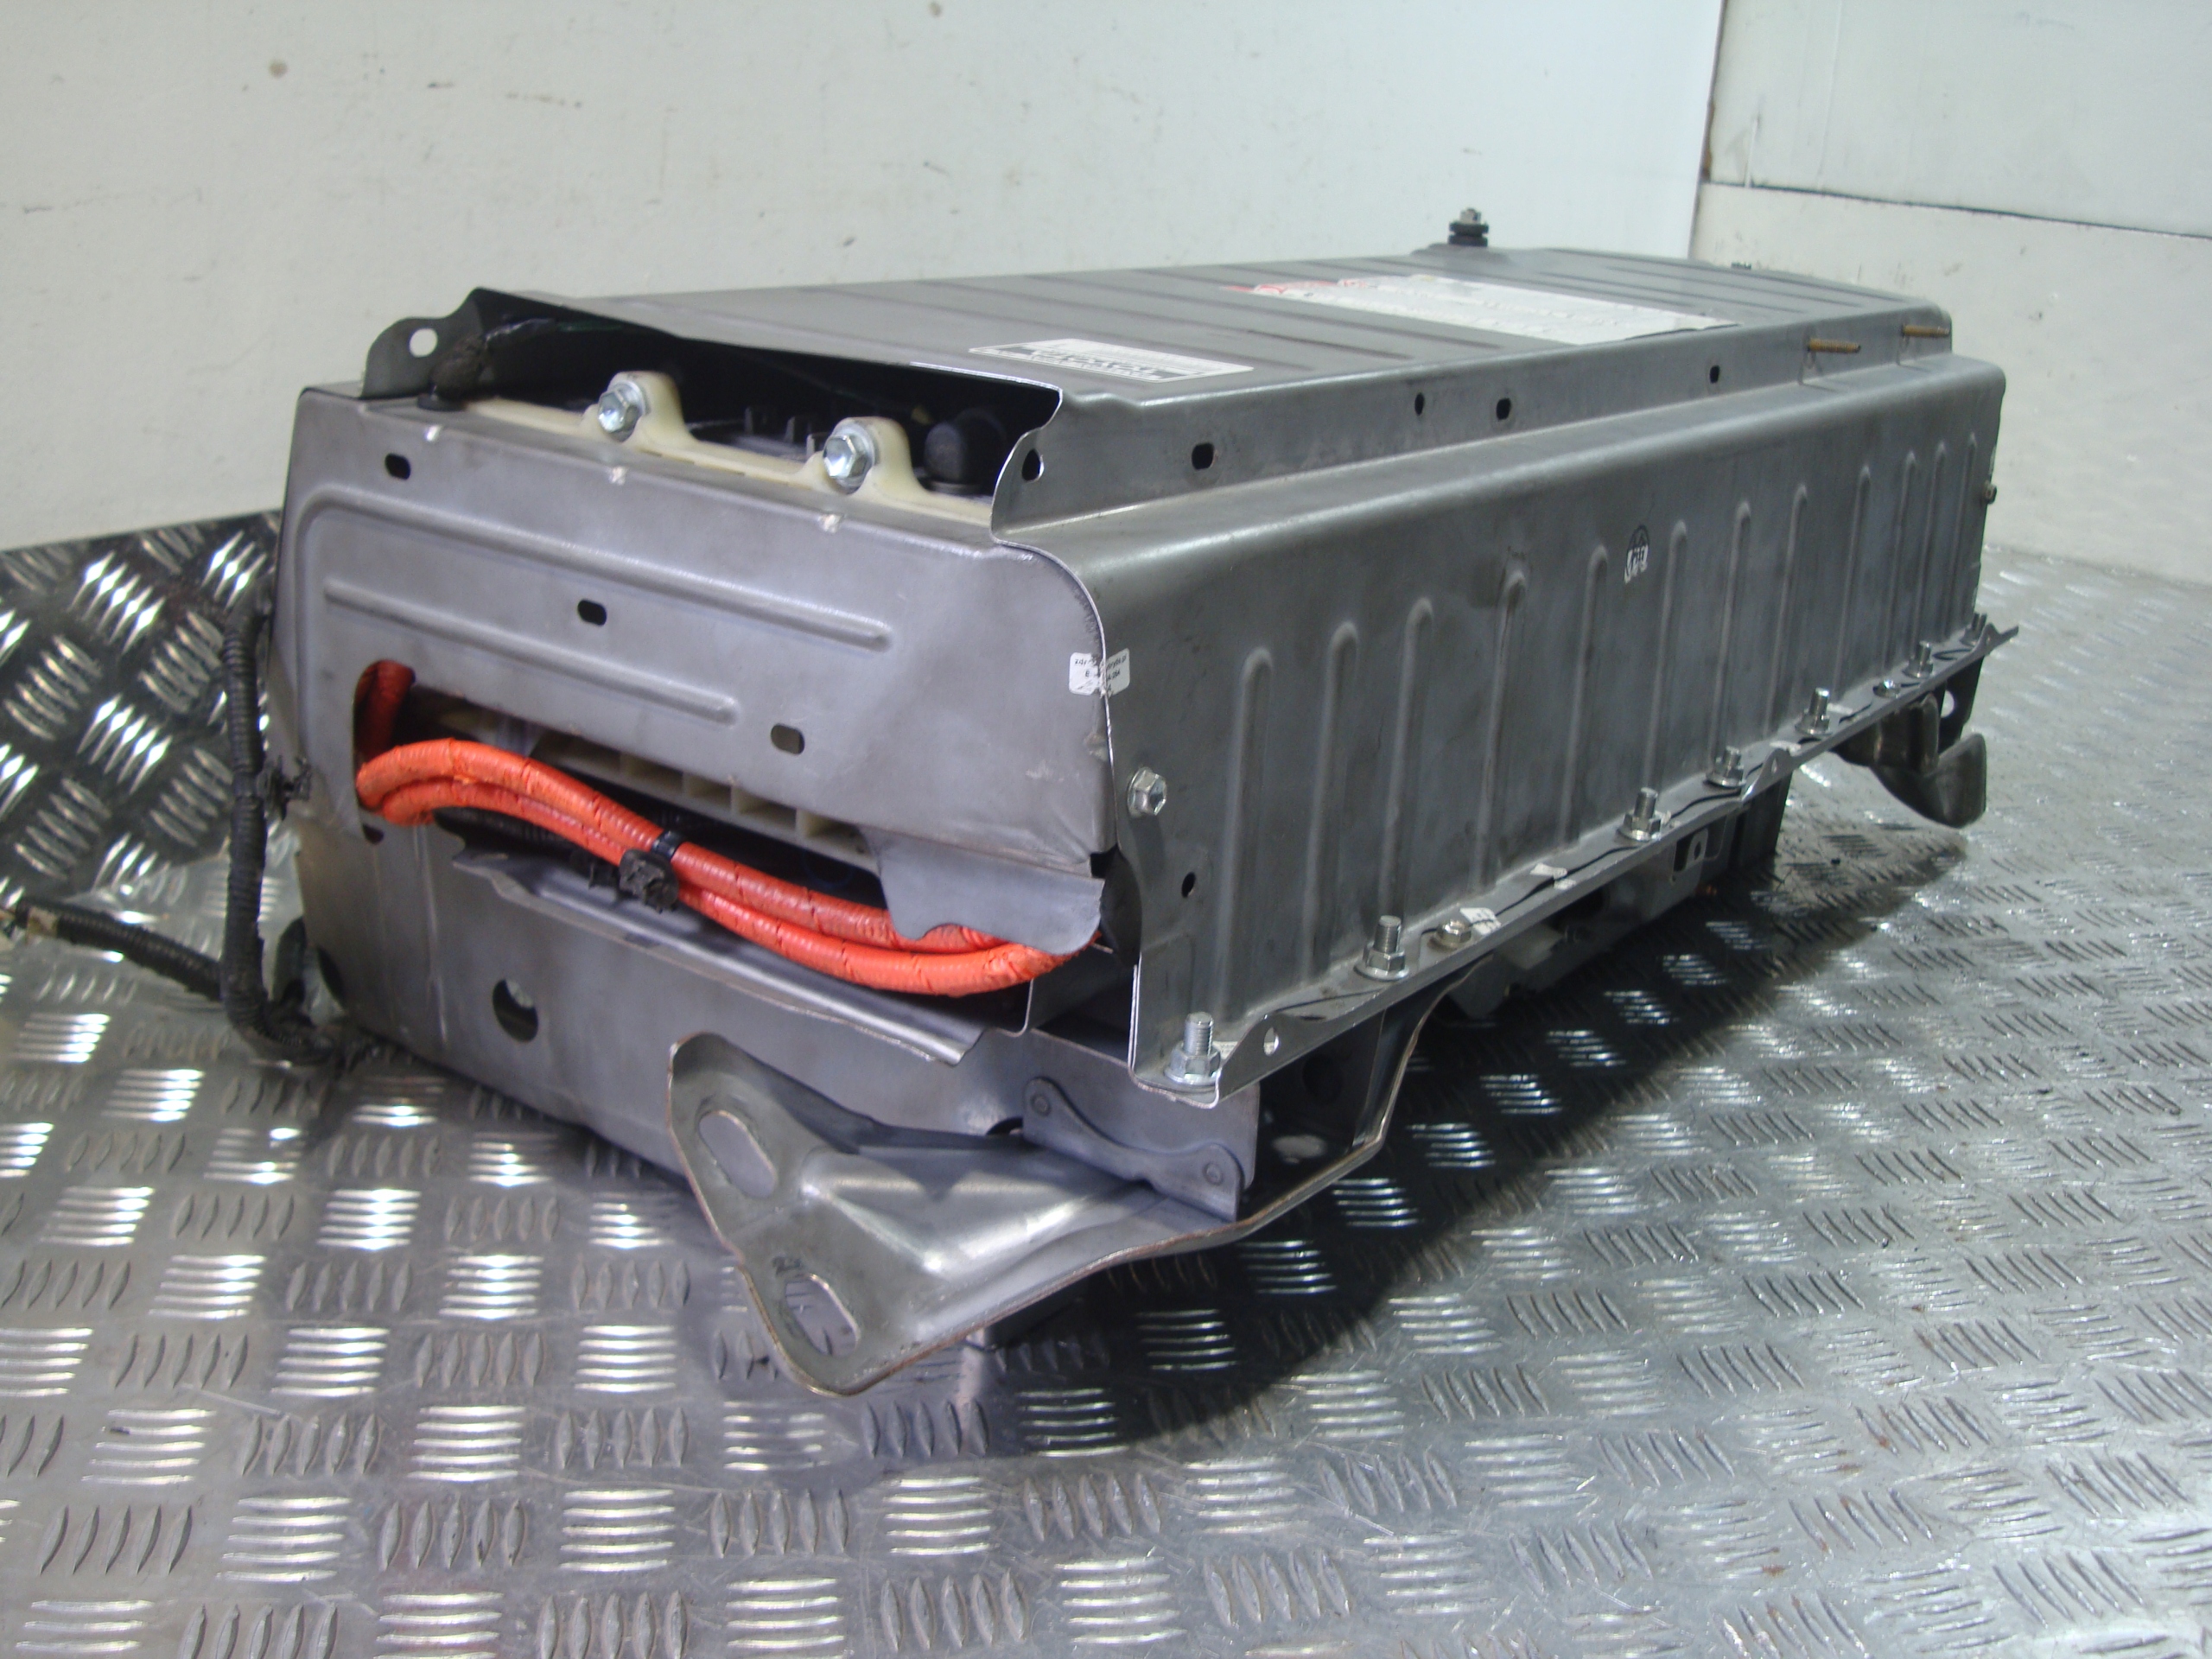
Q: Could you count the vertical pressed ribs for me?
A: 12